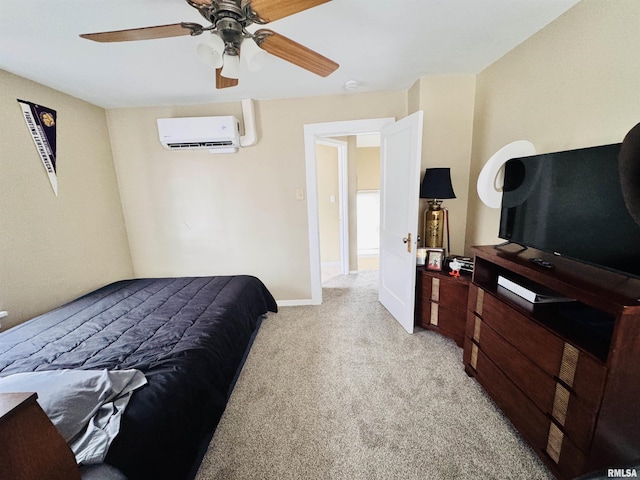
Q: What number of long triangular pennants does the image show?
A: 1